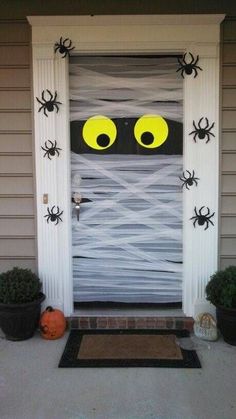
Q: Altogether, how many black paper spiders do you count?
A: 8